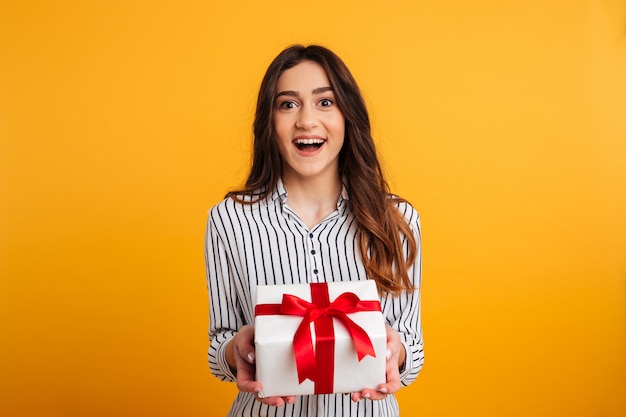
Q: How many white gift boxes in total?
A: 1